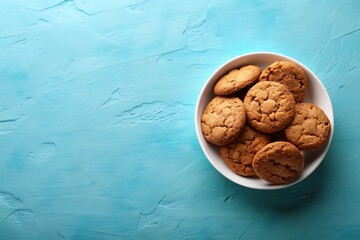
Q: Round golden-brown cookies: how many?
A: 7